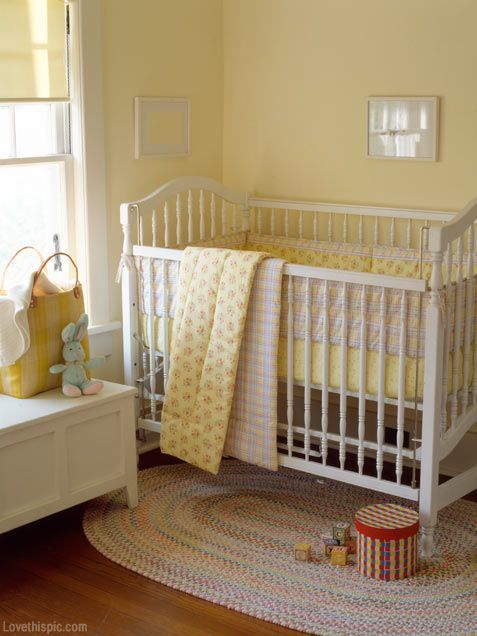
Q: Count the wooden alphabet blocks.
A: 5